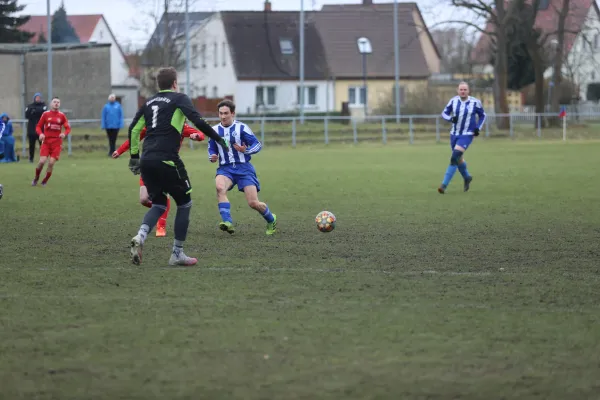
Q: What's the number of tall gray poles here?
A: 4